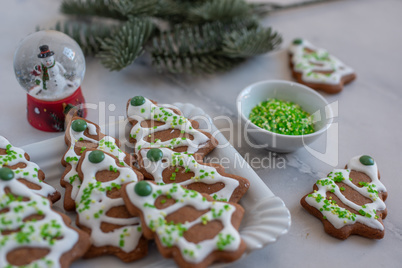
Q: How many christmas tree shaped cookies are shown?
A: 9